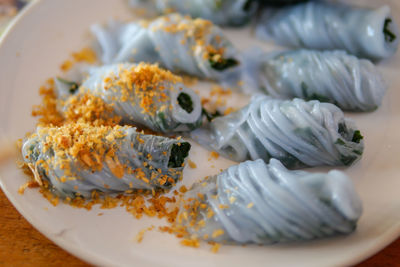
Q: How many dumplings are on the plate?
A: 8